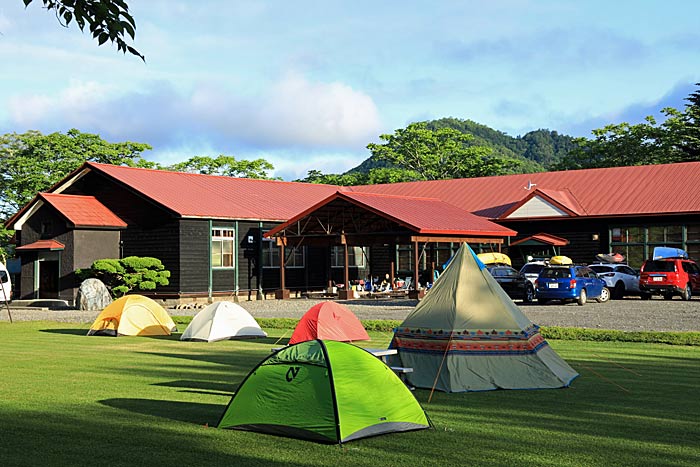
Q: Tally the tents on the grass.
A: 5